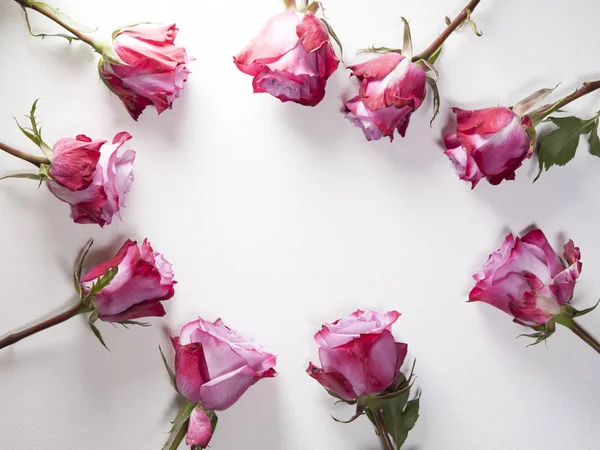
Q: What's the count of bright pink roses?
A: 9